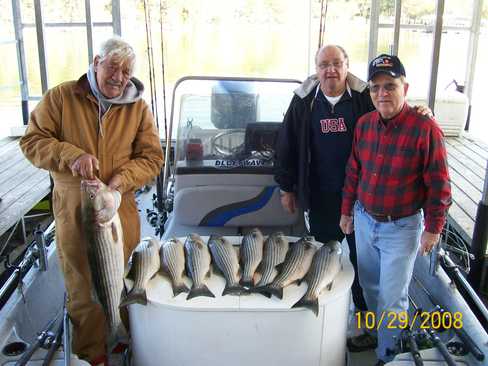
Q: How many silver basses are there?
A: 9